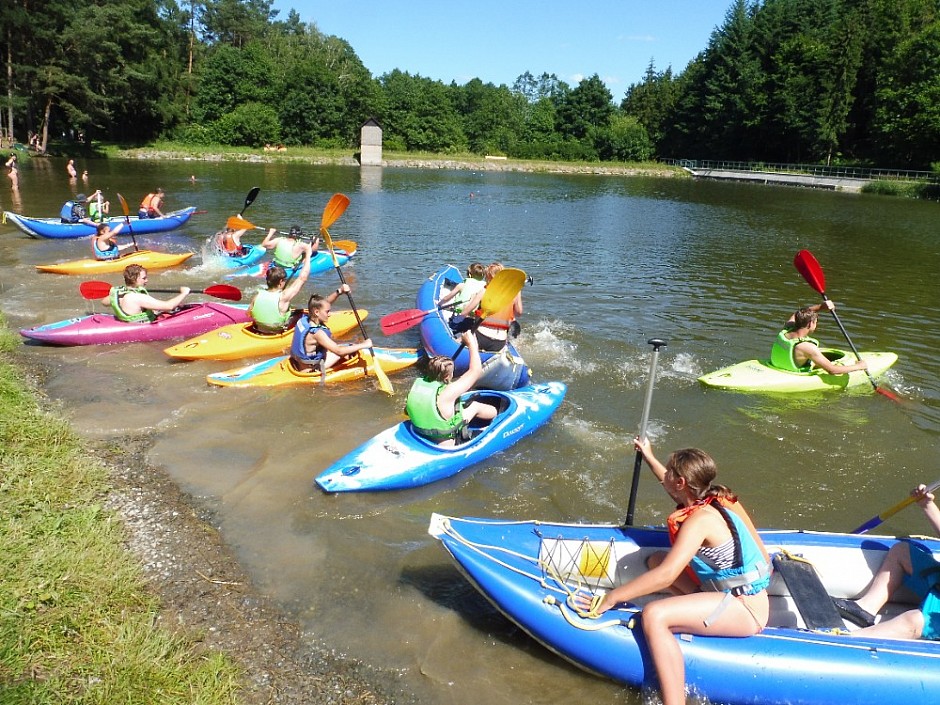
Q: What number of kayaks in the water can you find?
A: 11